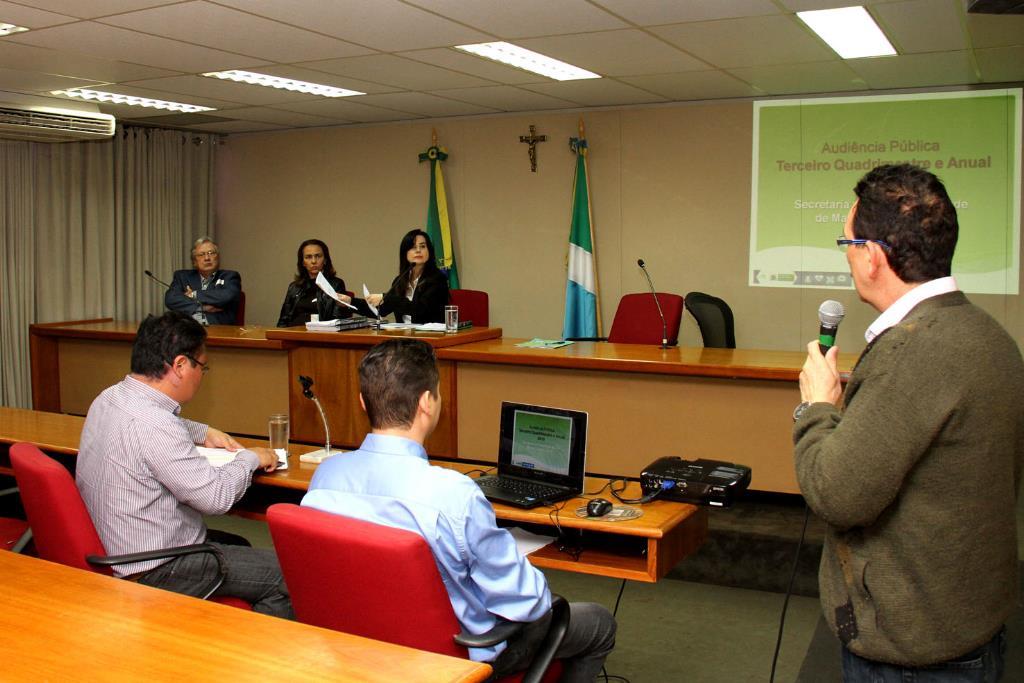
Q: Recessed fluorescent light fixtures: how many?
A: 5